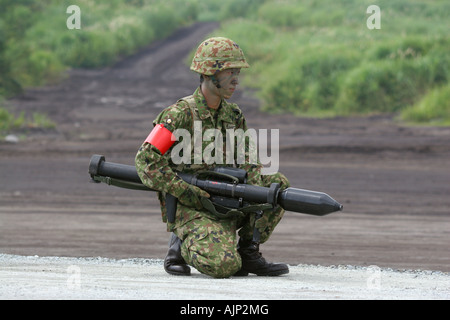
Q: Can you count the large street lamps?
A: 0